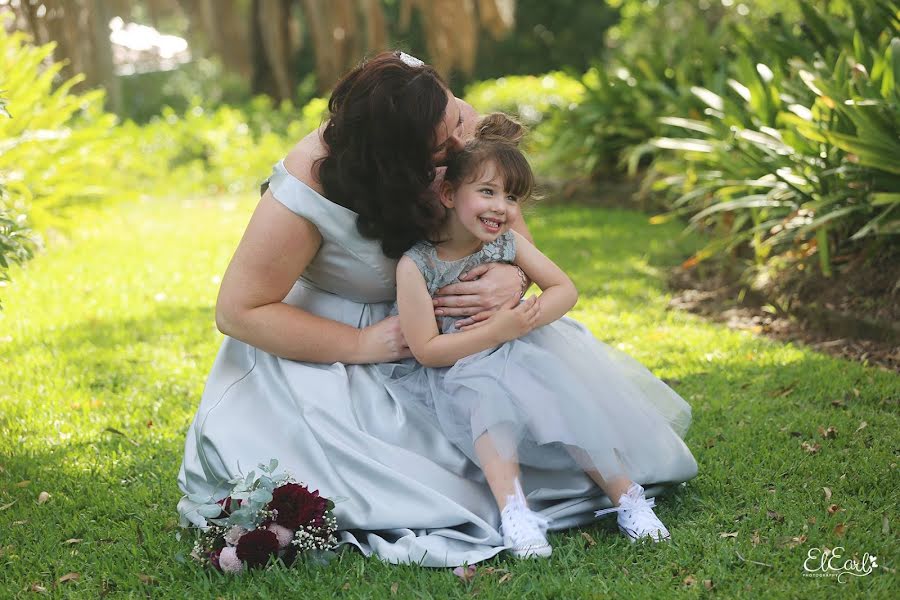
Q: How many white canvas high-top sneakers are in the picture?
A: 2